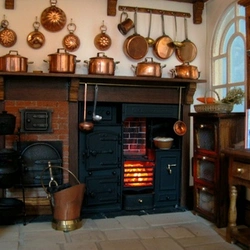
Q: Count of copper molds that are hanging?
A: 5